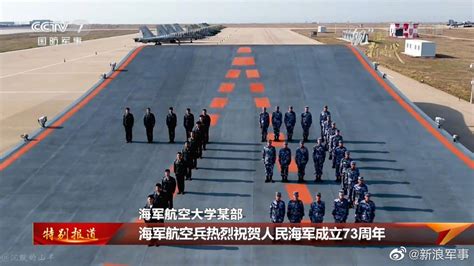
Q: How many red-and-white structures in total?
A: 1